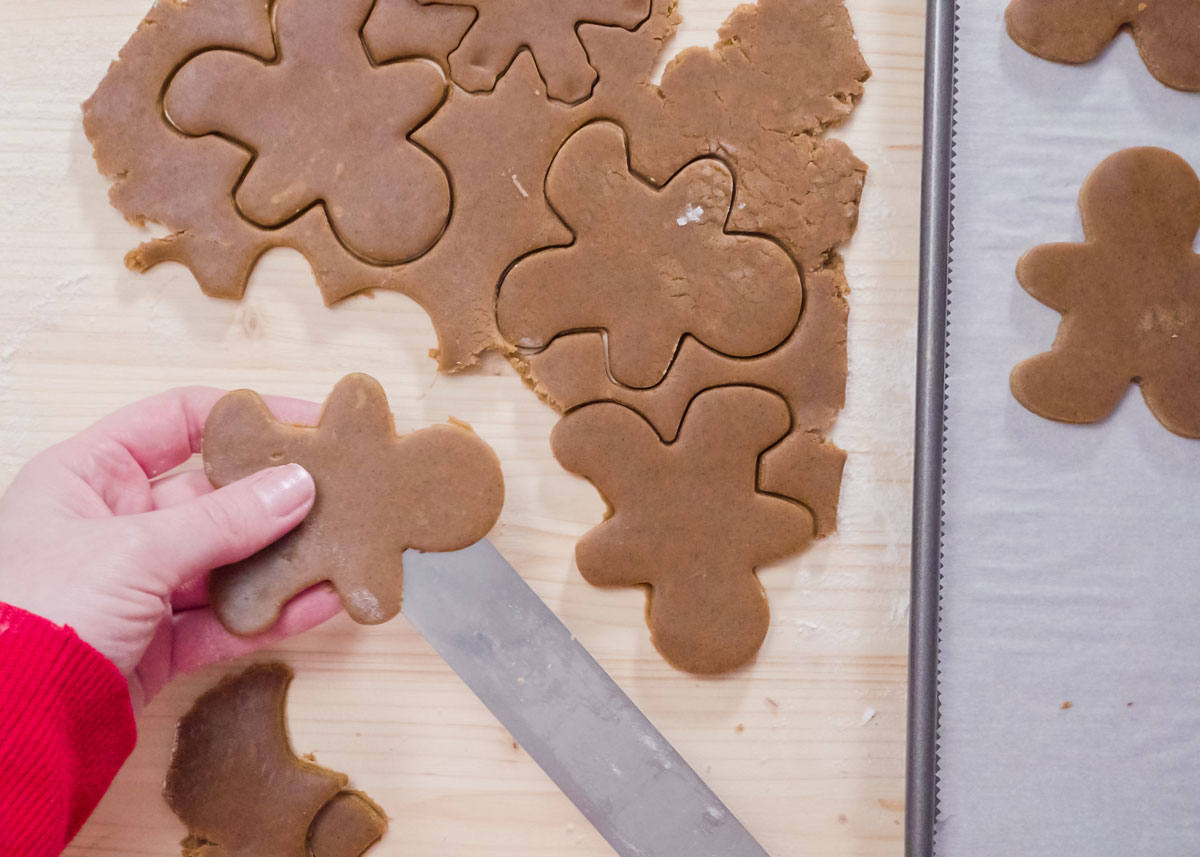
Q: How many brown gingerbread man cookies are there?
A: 7